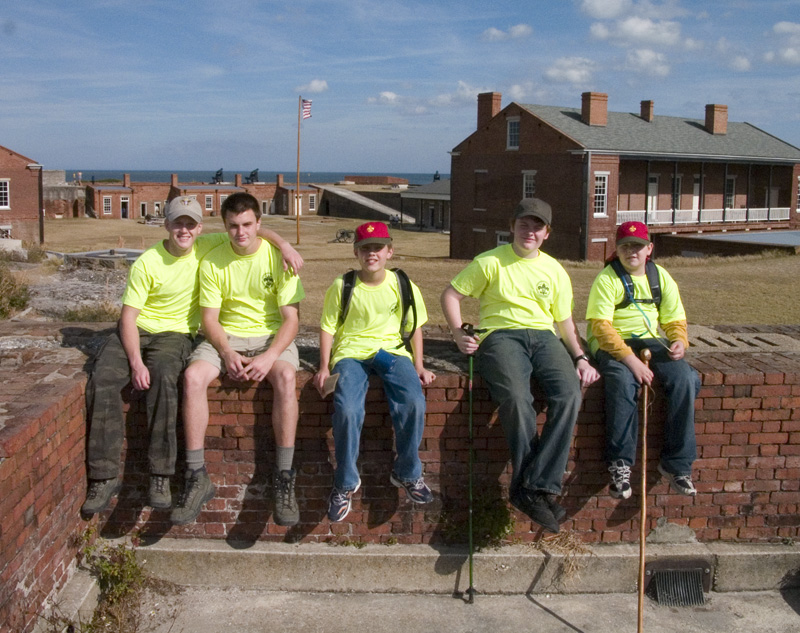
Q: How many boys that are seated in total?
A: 5